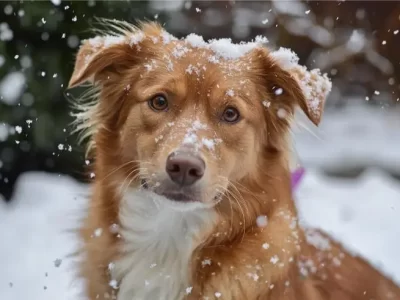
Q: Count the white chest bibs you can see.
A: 1